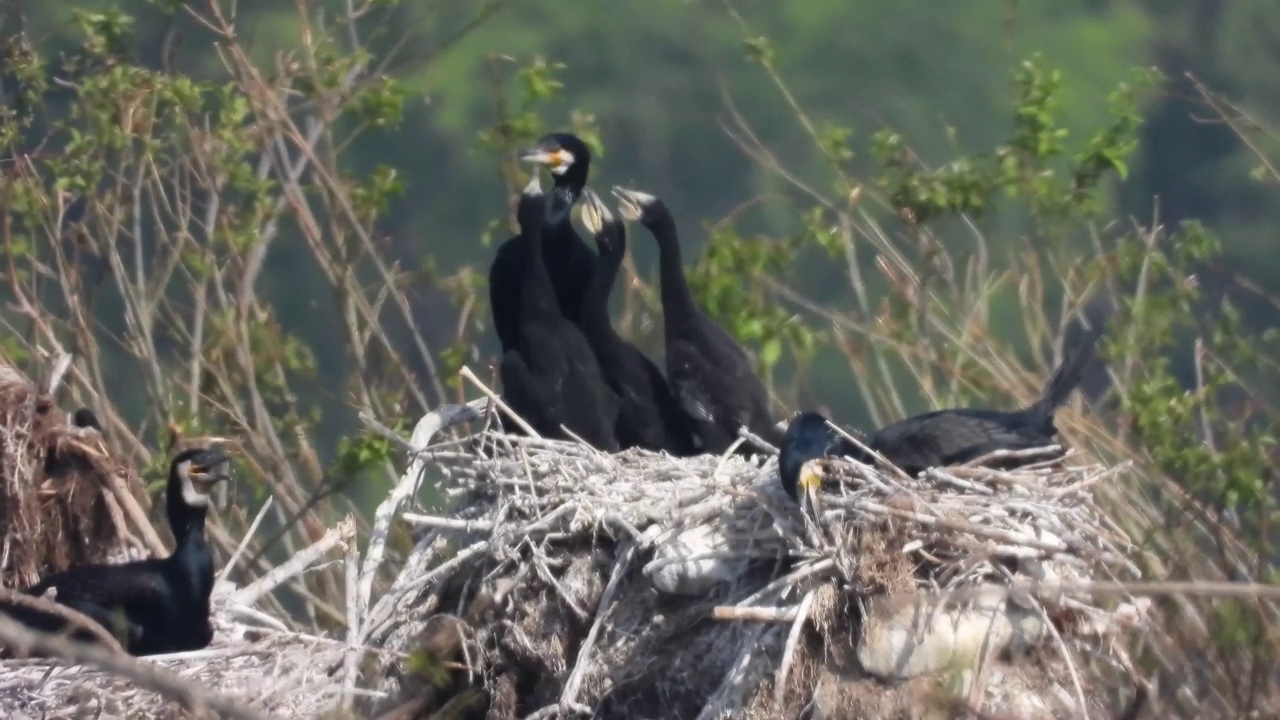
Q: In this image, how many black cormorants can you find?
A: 6